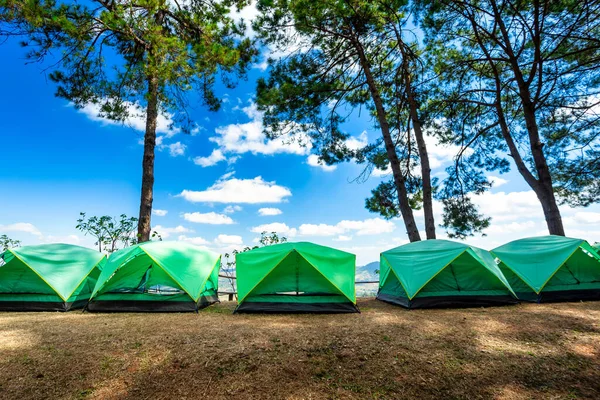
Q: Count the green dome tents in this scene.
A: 5